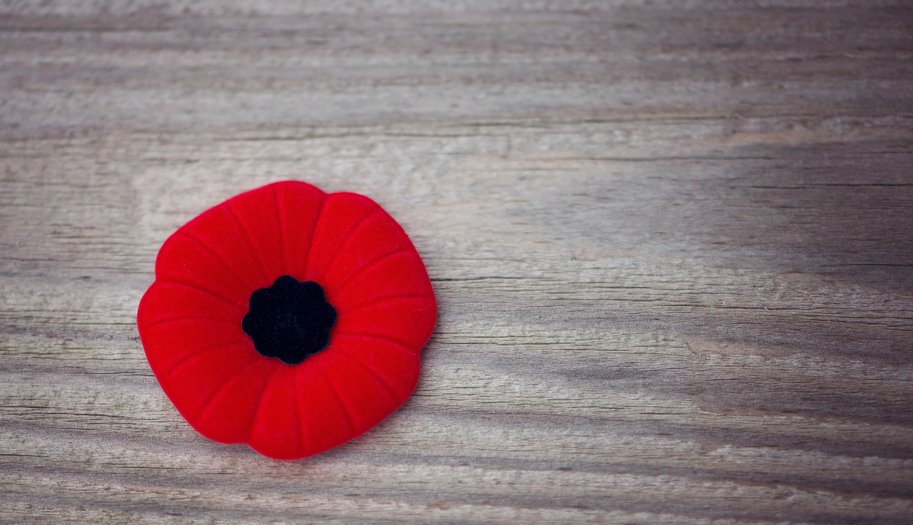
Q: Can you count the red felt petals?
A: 4